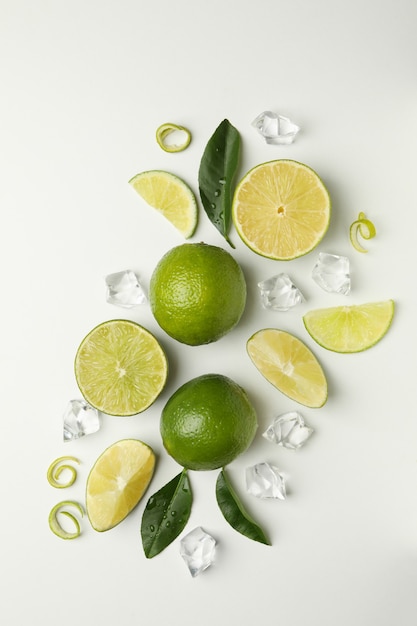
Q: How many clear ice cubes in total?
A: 8